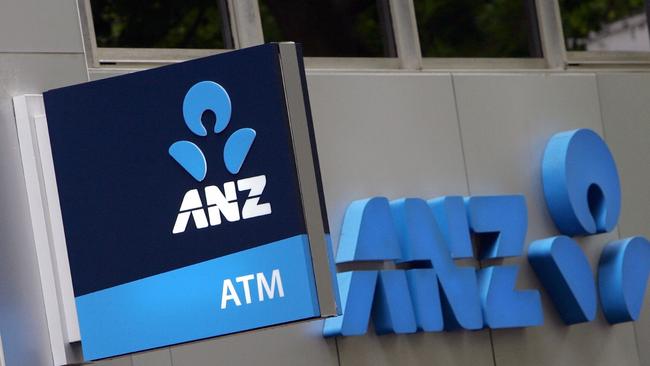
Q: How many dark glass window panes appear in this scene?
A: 4